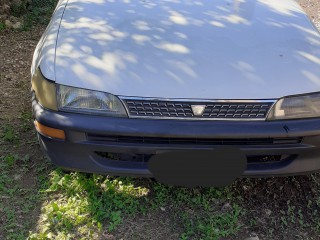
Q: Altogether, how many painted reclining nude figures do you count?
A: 0